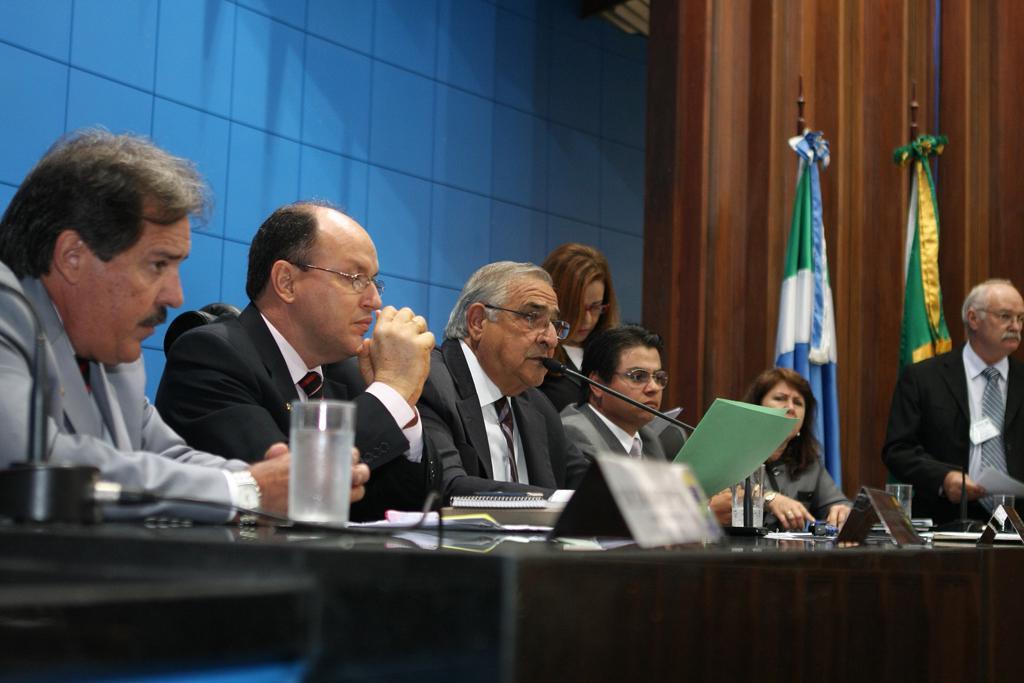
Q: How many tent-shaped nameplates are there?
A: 3